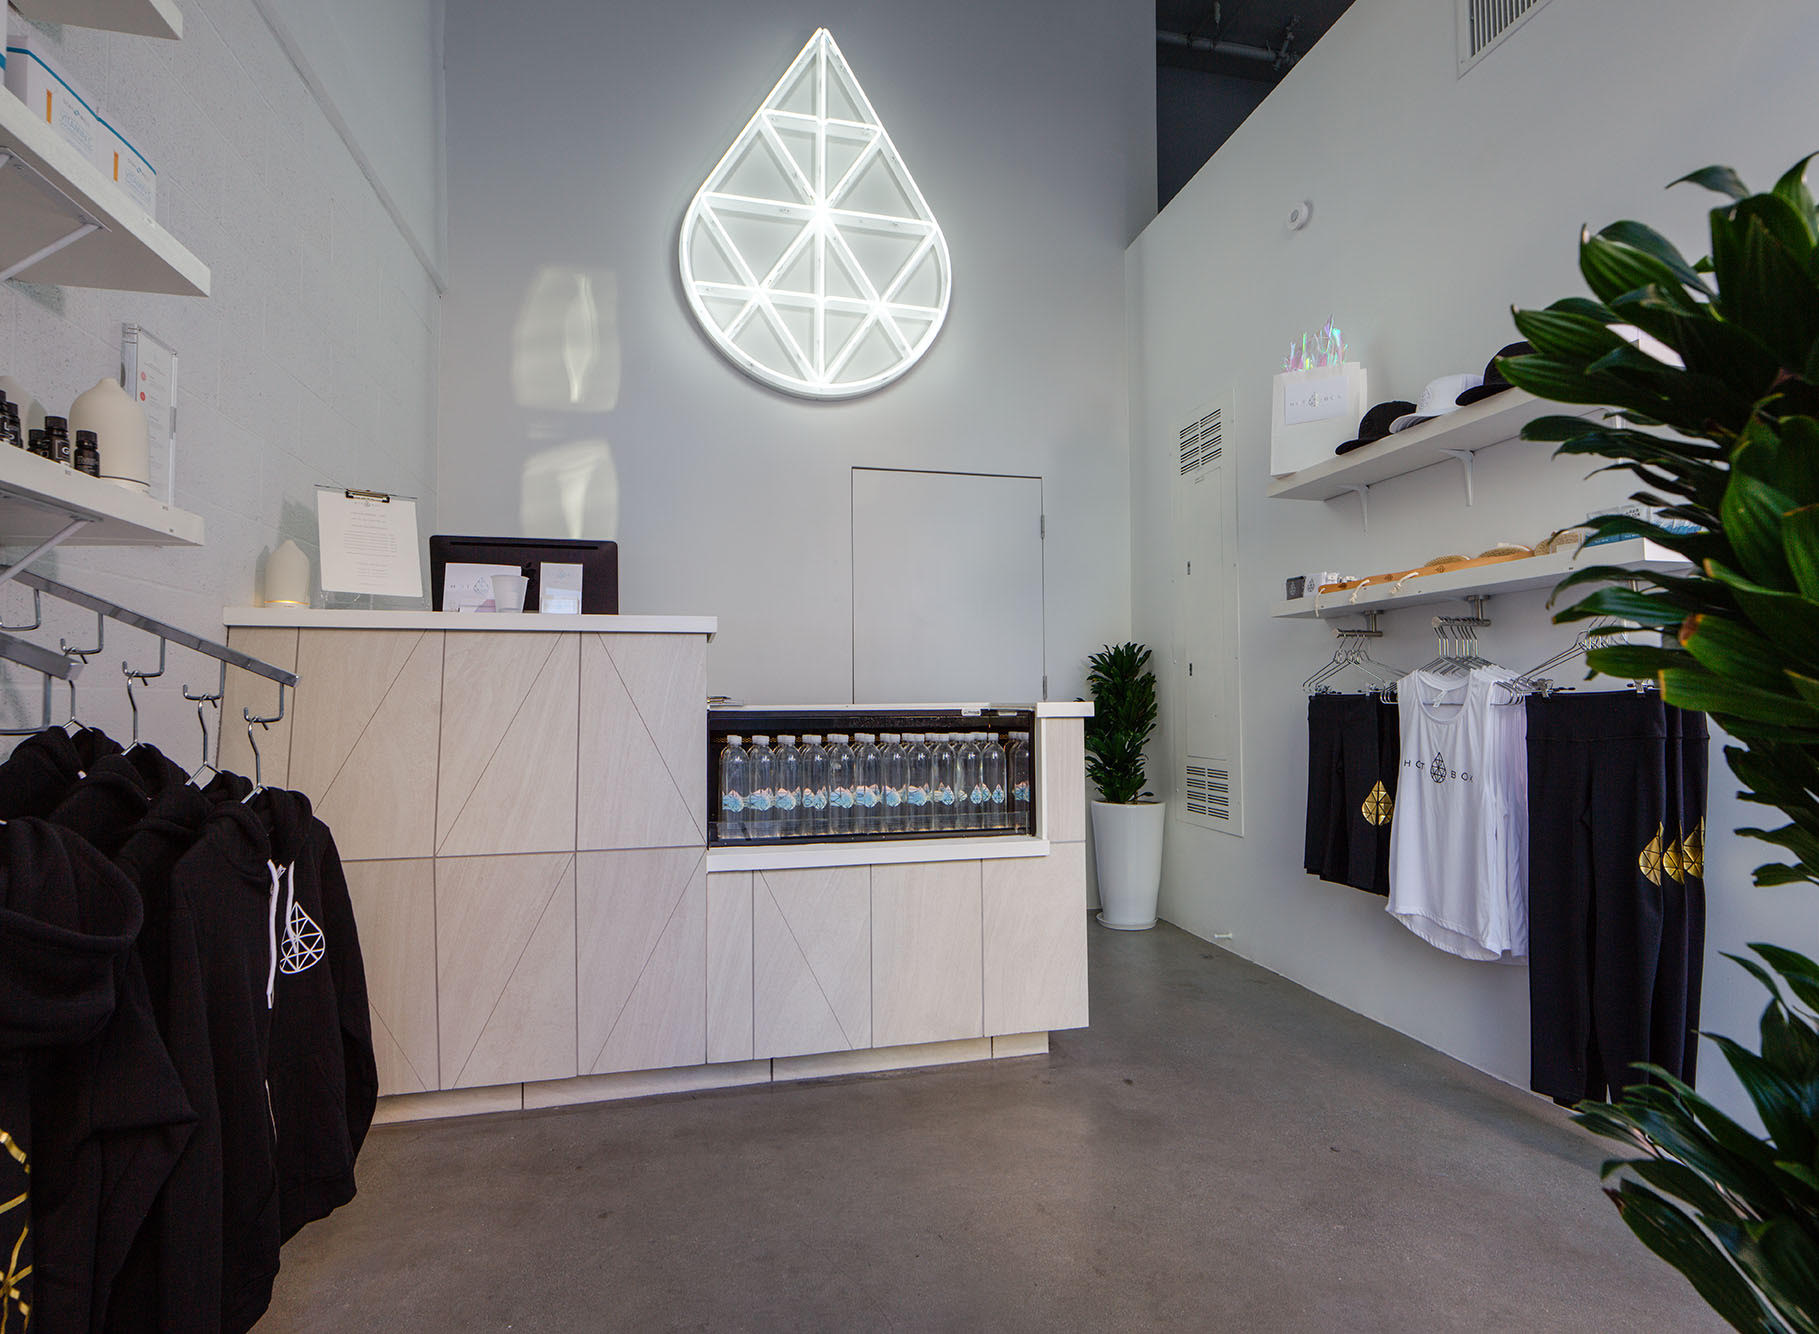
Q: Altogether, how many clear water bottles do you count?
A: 12